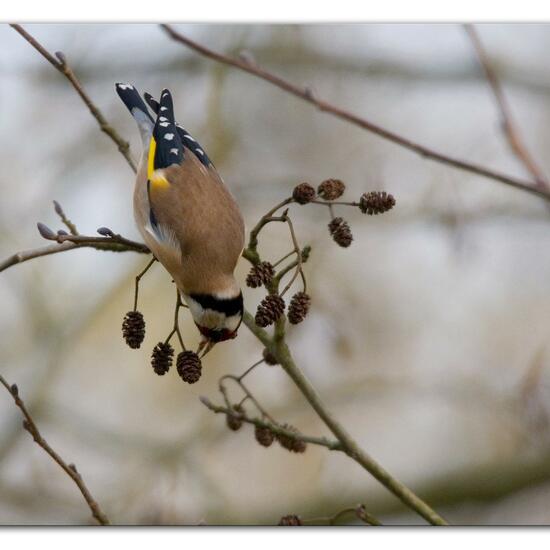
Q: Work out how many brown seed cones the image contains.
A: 15